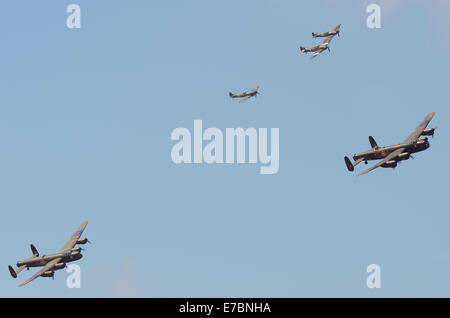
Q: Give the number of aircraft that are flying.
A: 5